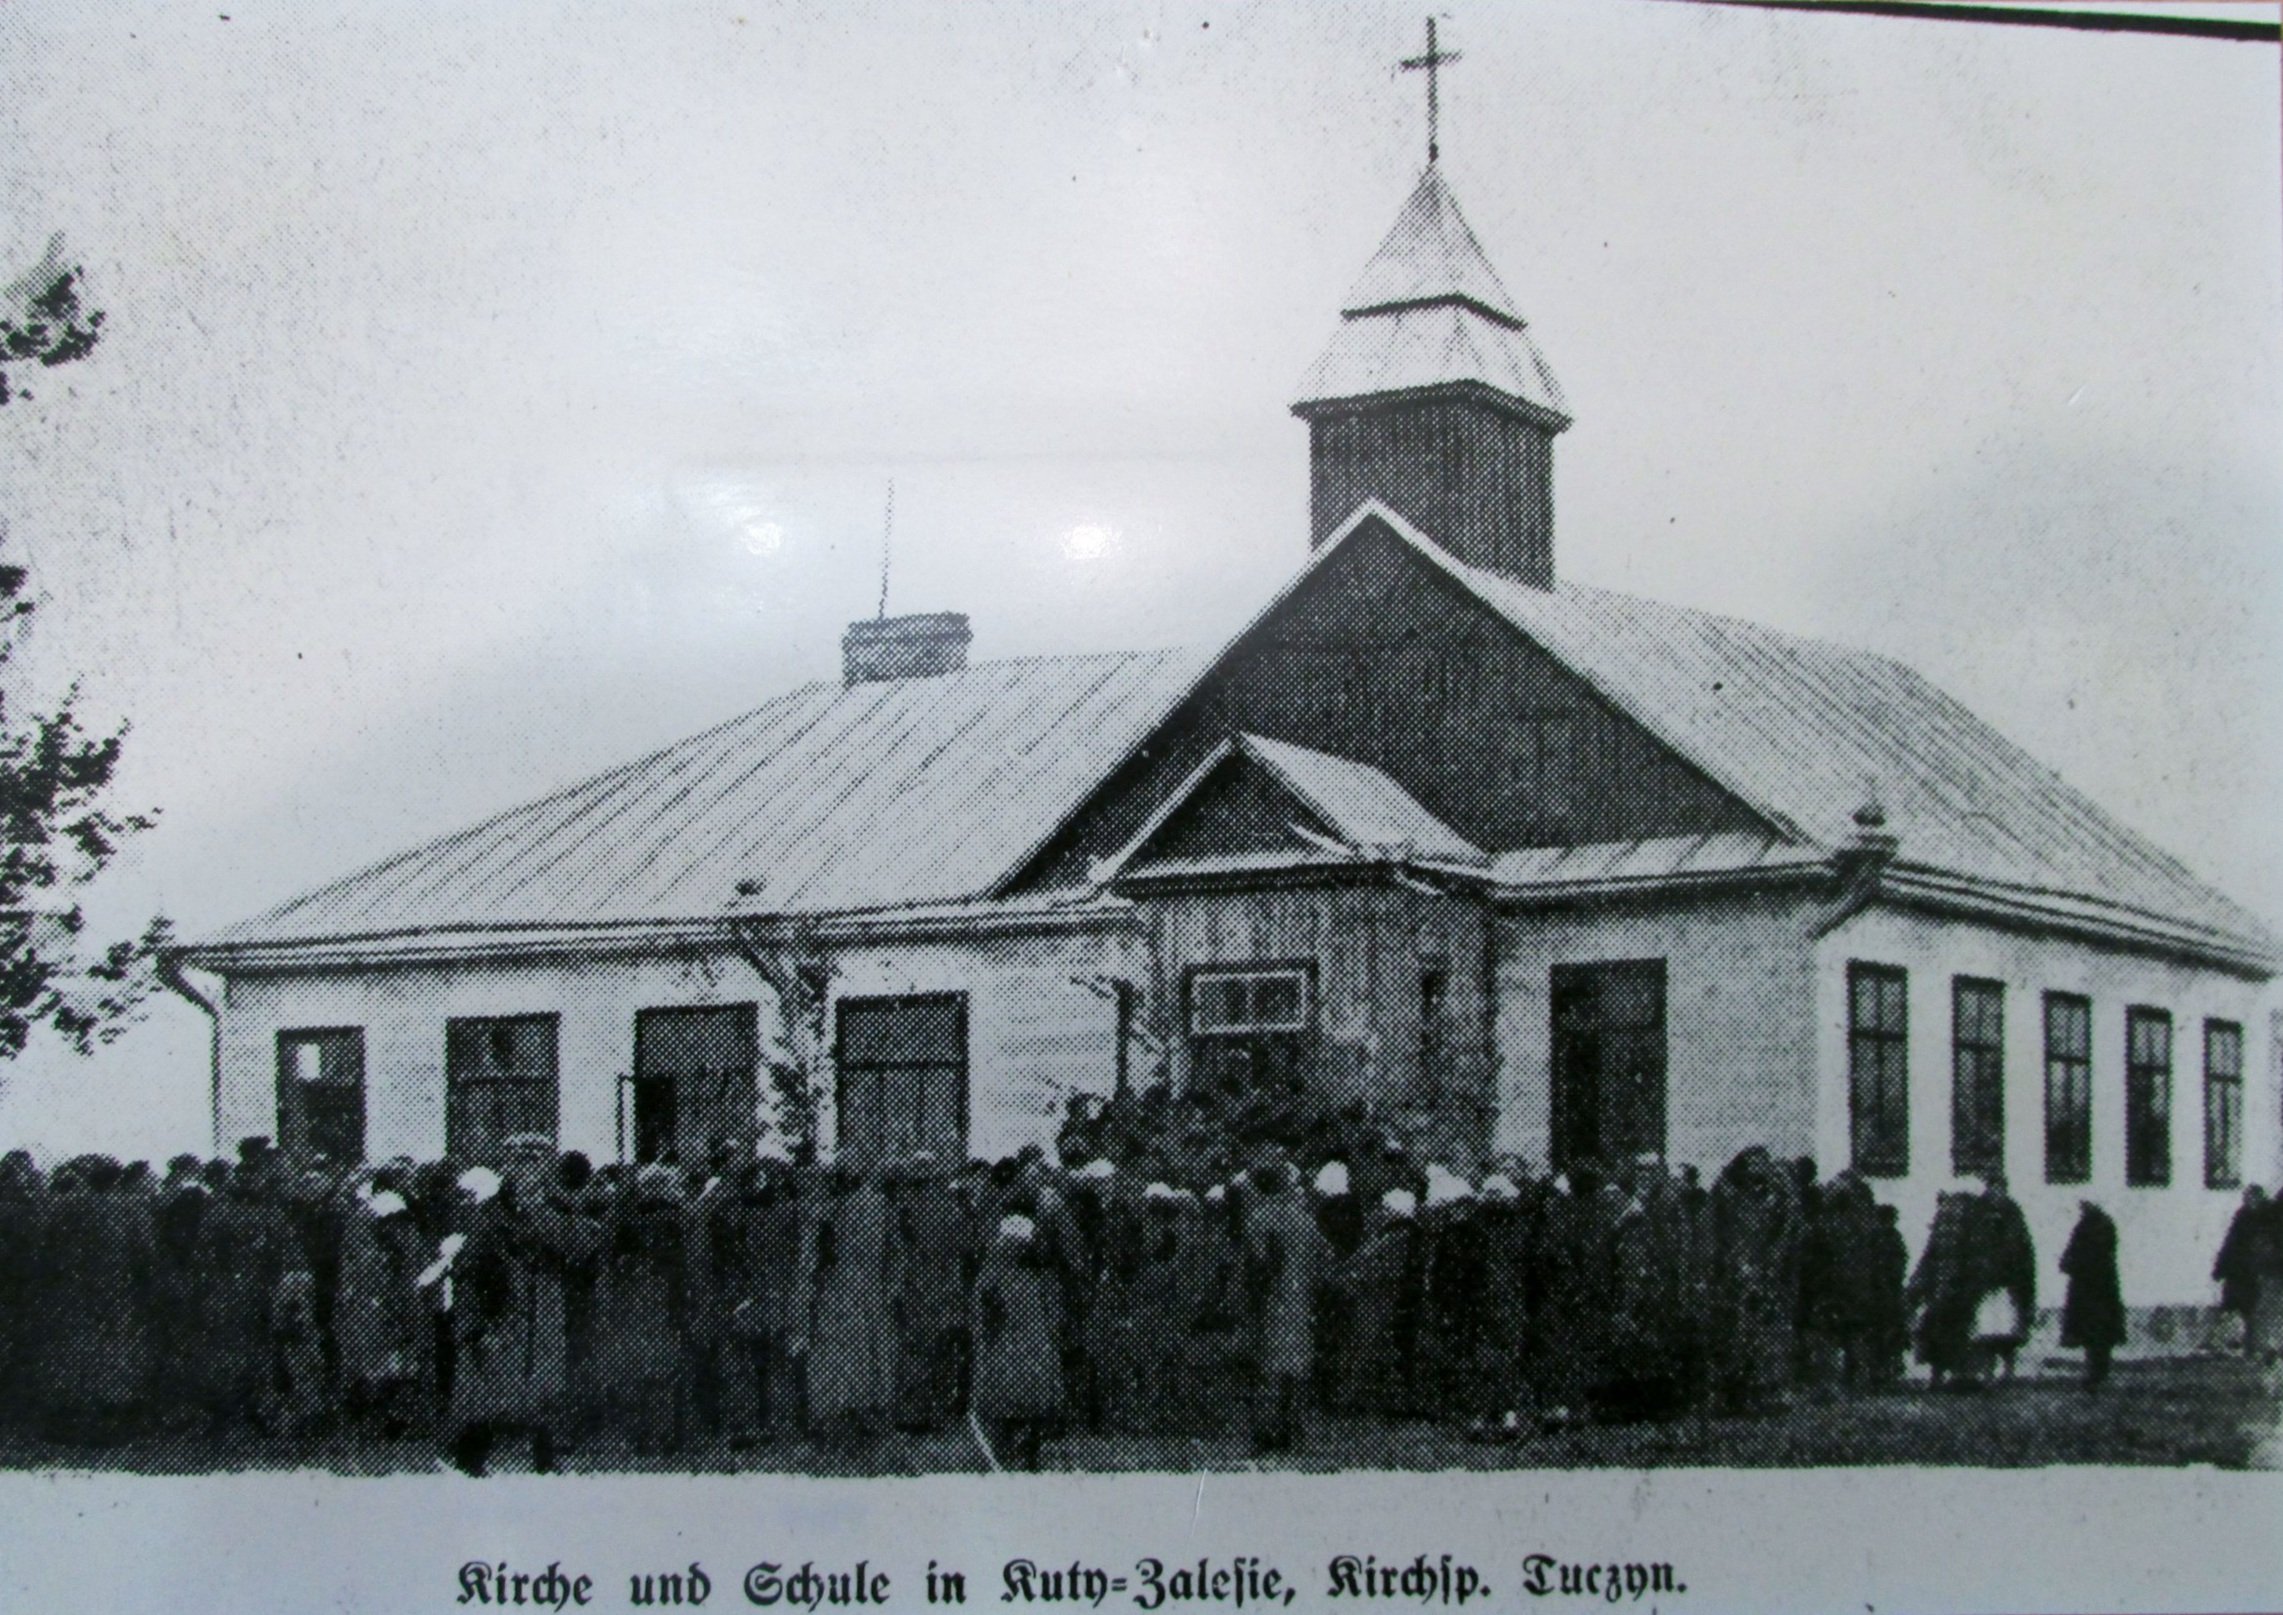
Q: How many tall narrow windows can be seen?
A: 5